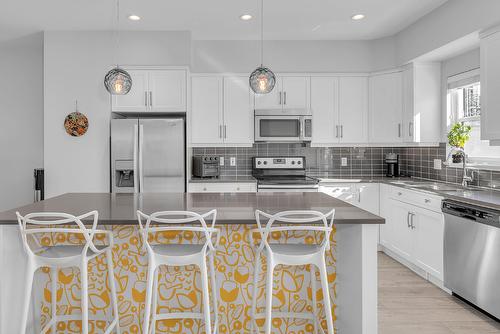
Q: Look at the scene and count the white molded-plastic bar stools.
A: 3